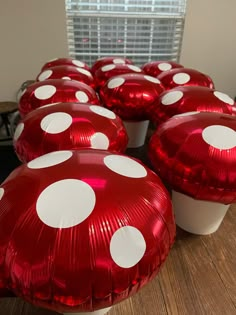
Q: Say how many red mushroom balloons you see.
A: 12